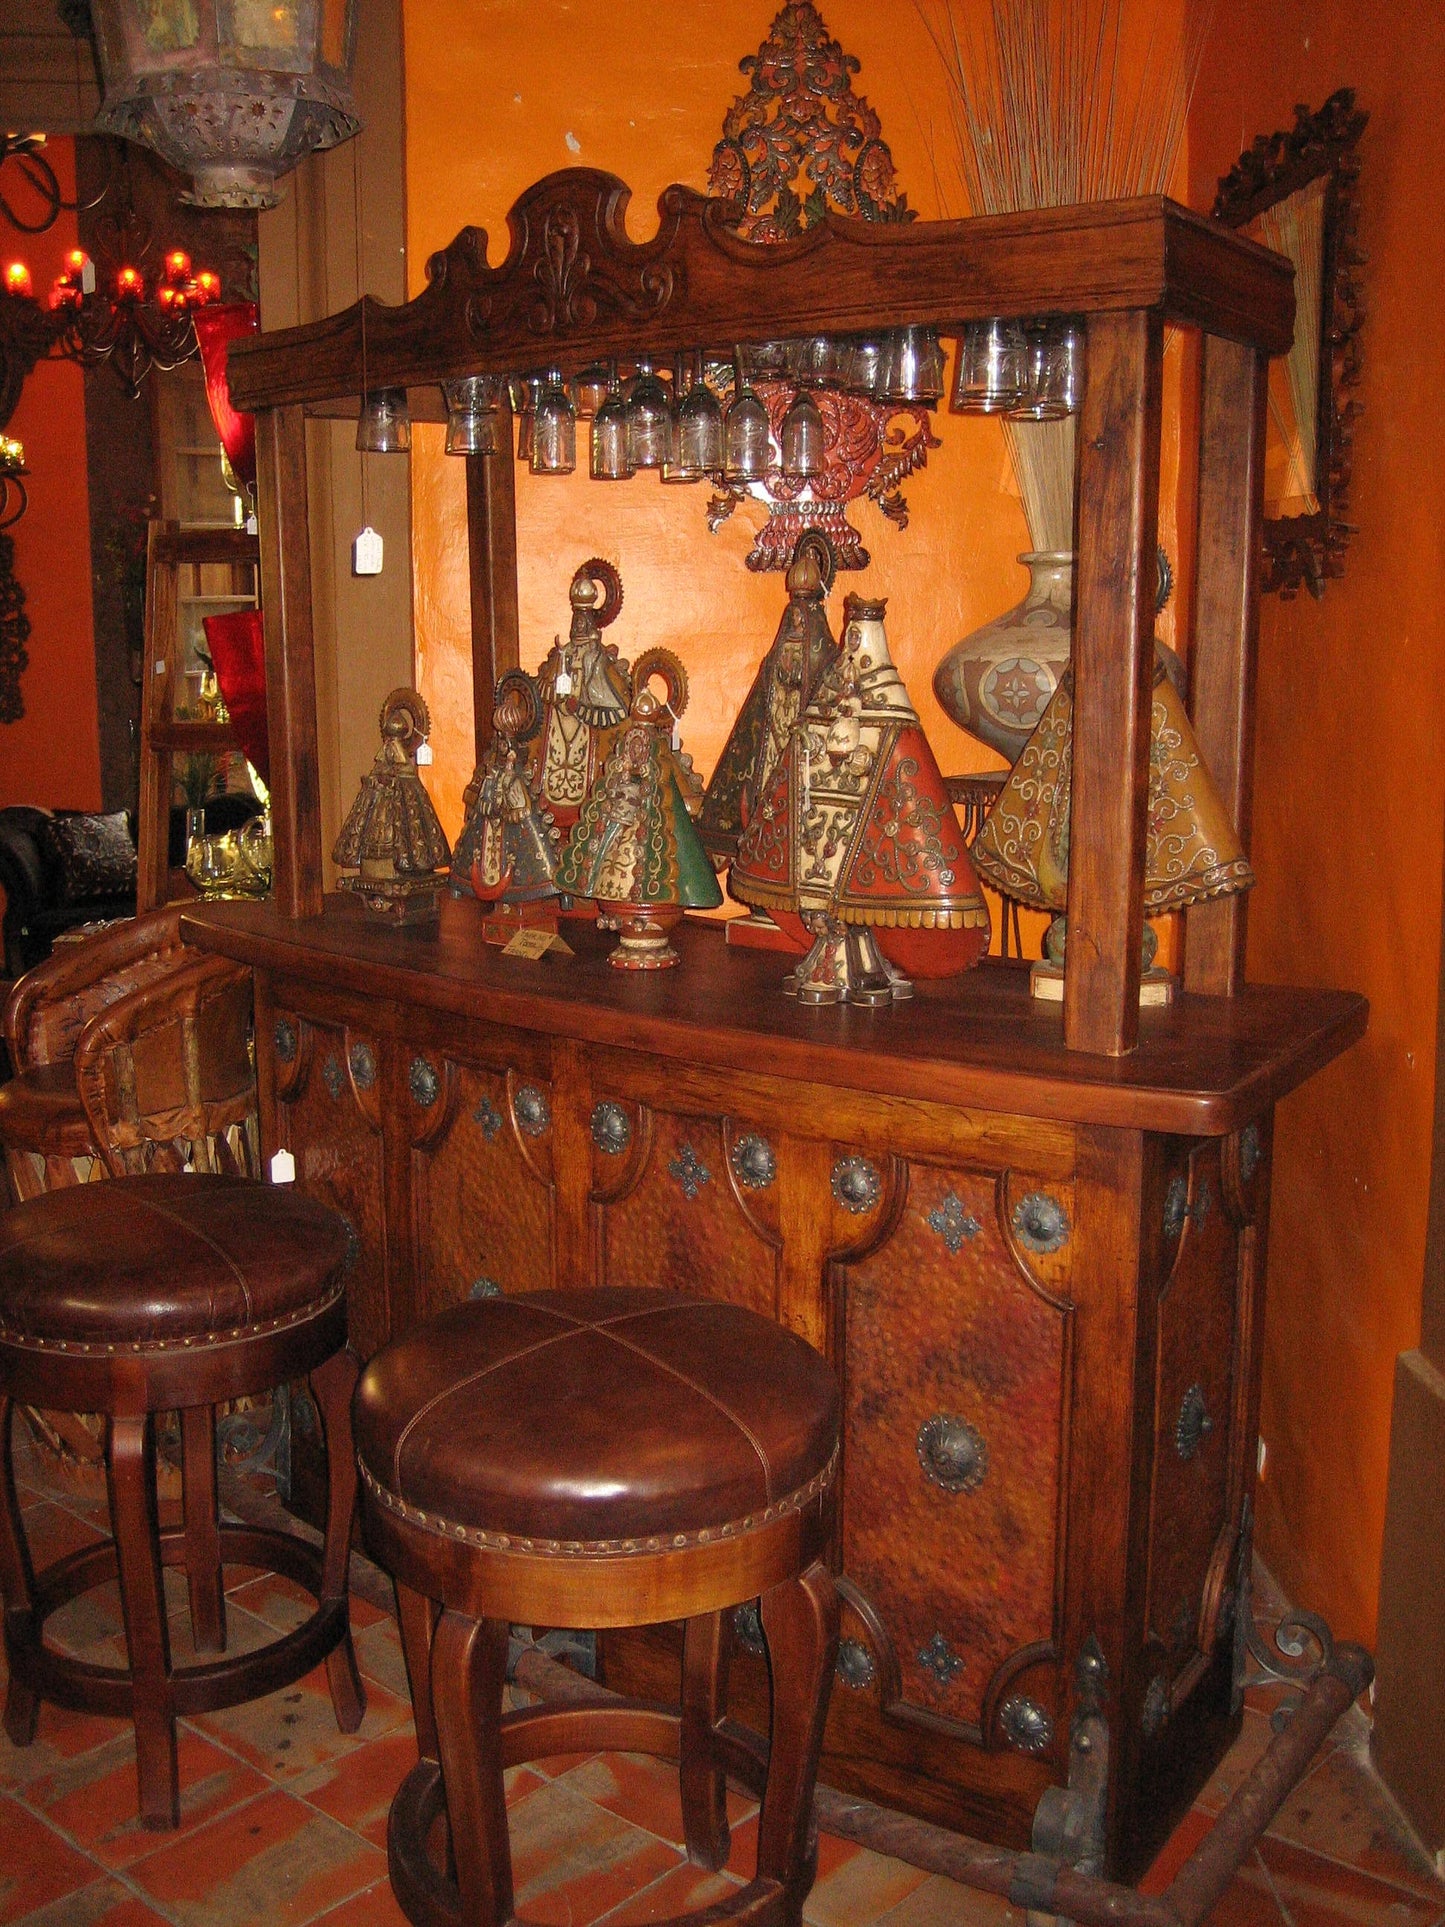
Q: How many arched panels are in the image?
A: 5